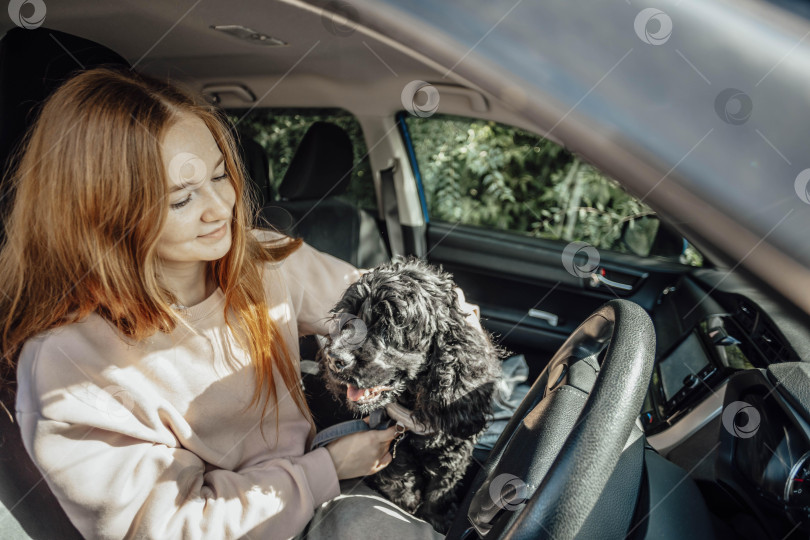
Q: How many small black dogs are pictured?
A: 1